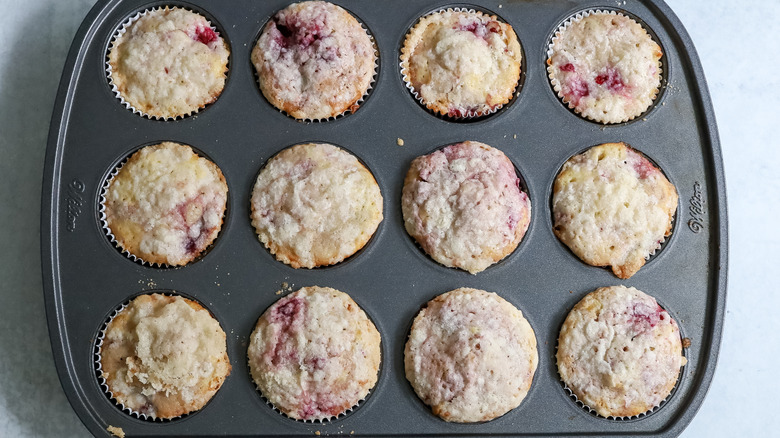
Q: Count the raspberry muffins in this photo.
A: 12